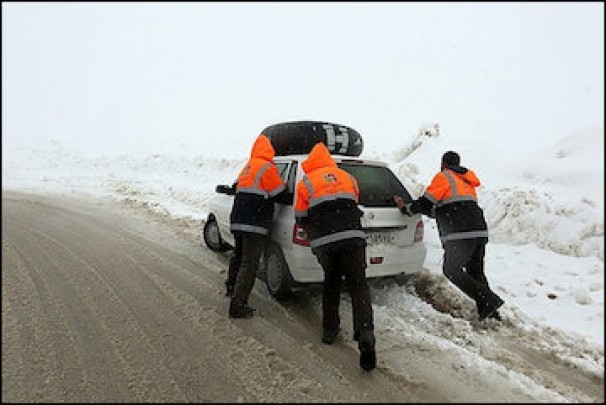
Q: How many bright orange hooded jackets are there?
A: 3